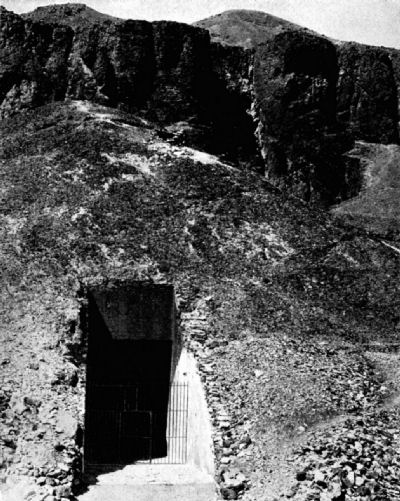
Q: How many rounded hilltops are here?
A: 2